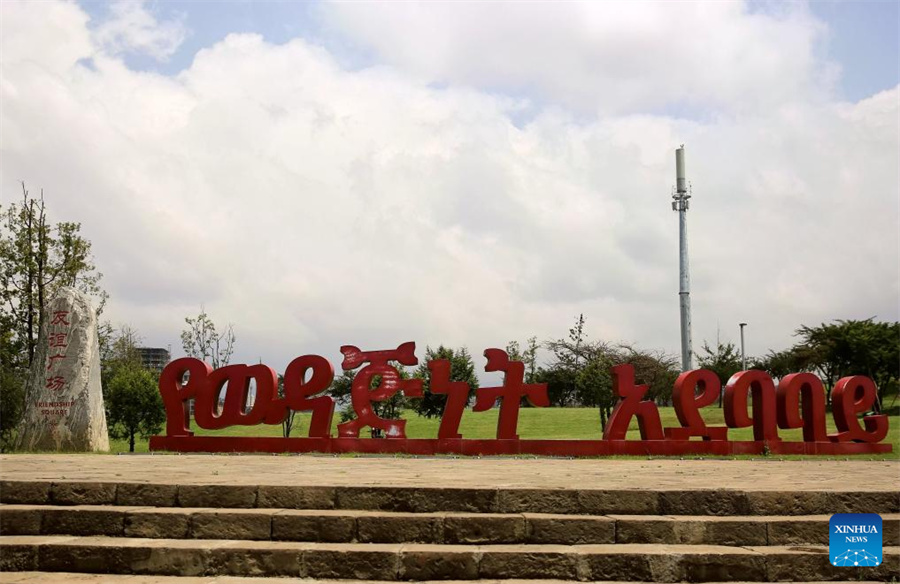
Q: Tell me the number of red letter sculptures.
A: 11